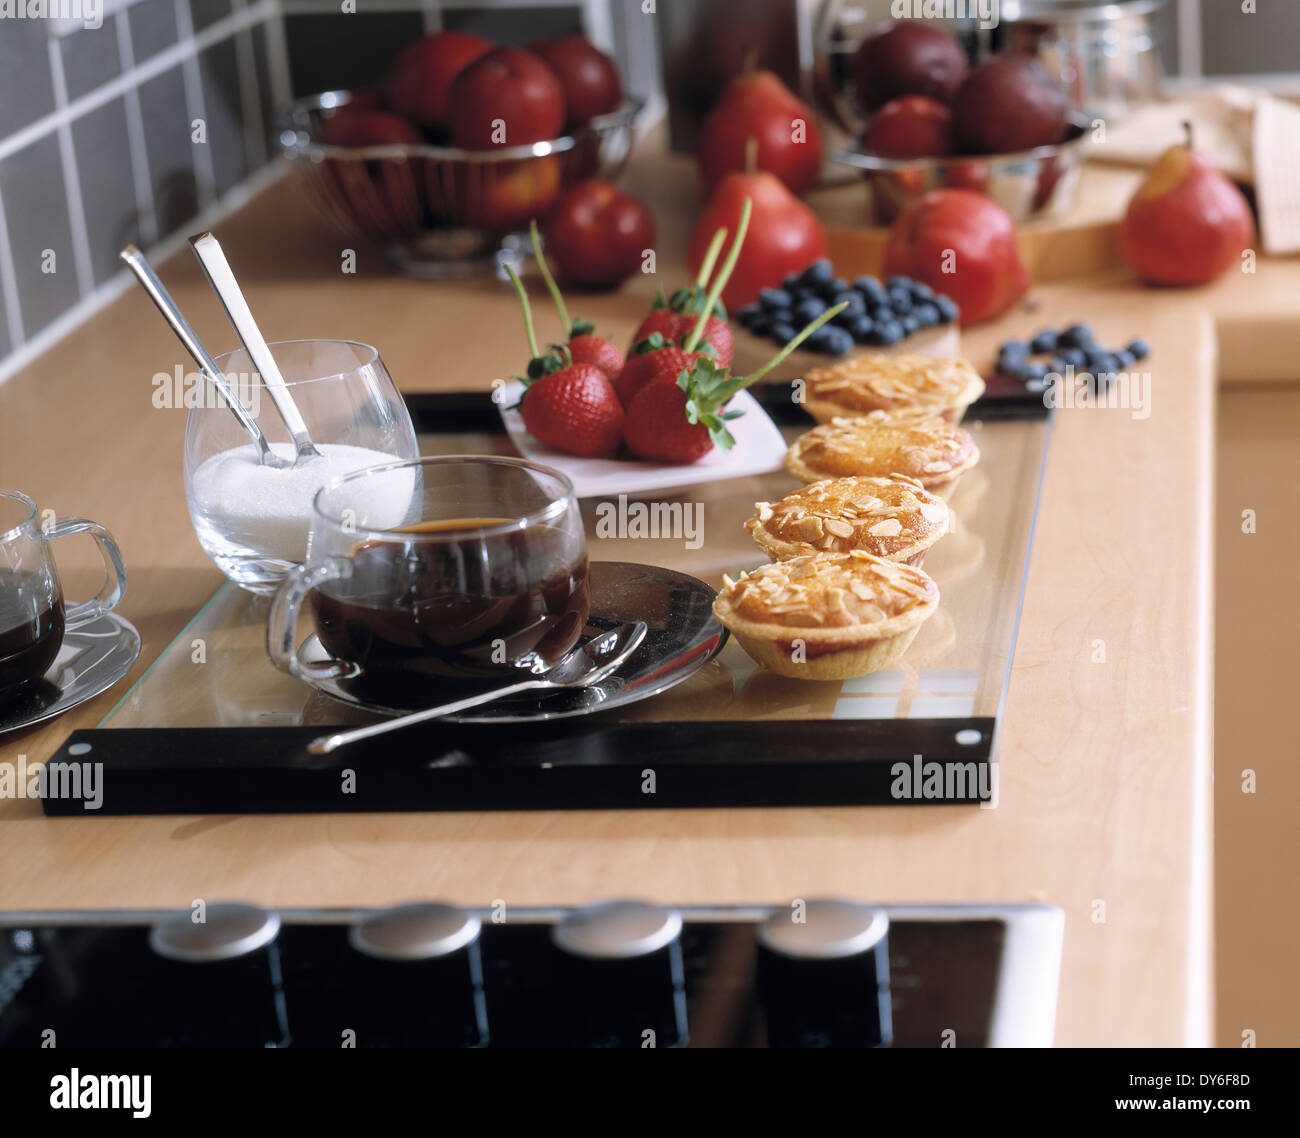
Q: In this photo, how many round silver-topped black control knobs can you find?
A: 4